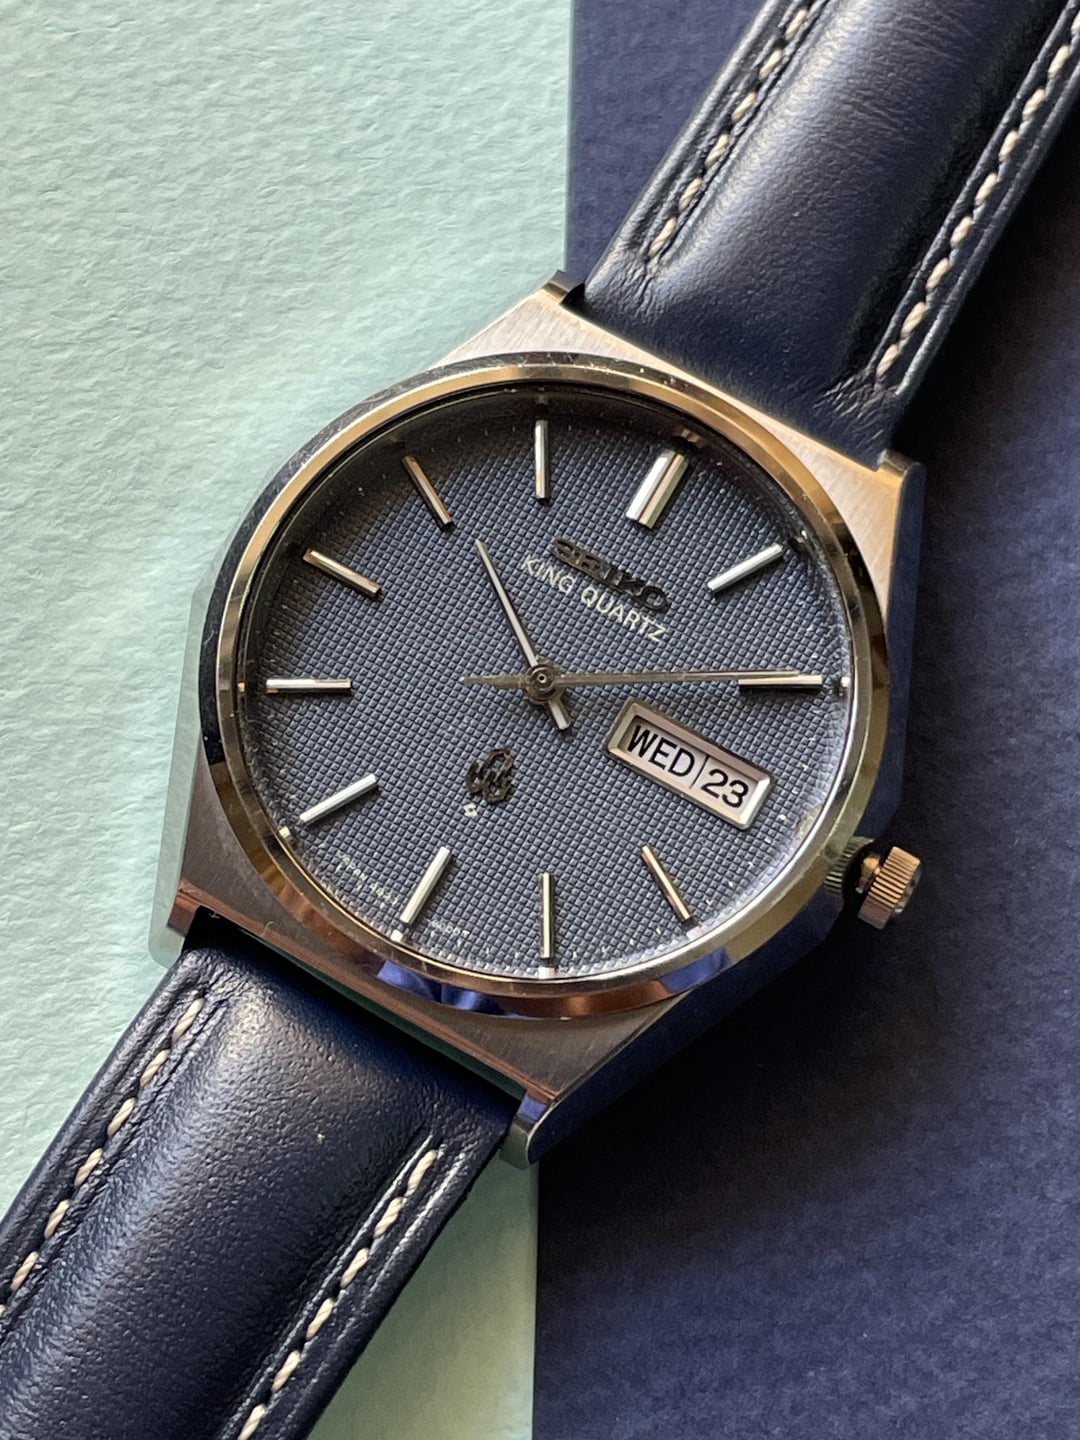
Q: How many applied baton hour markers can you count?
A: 11